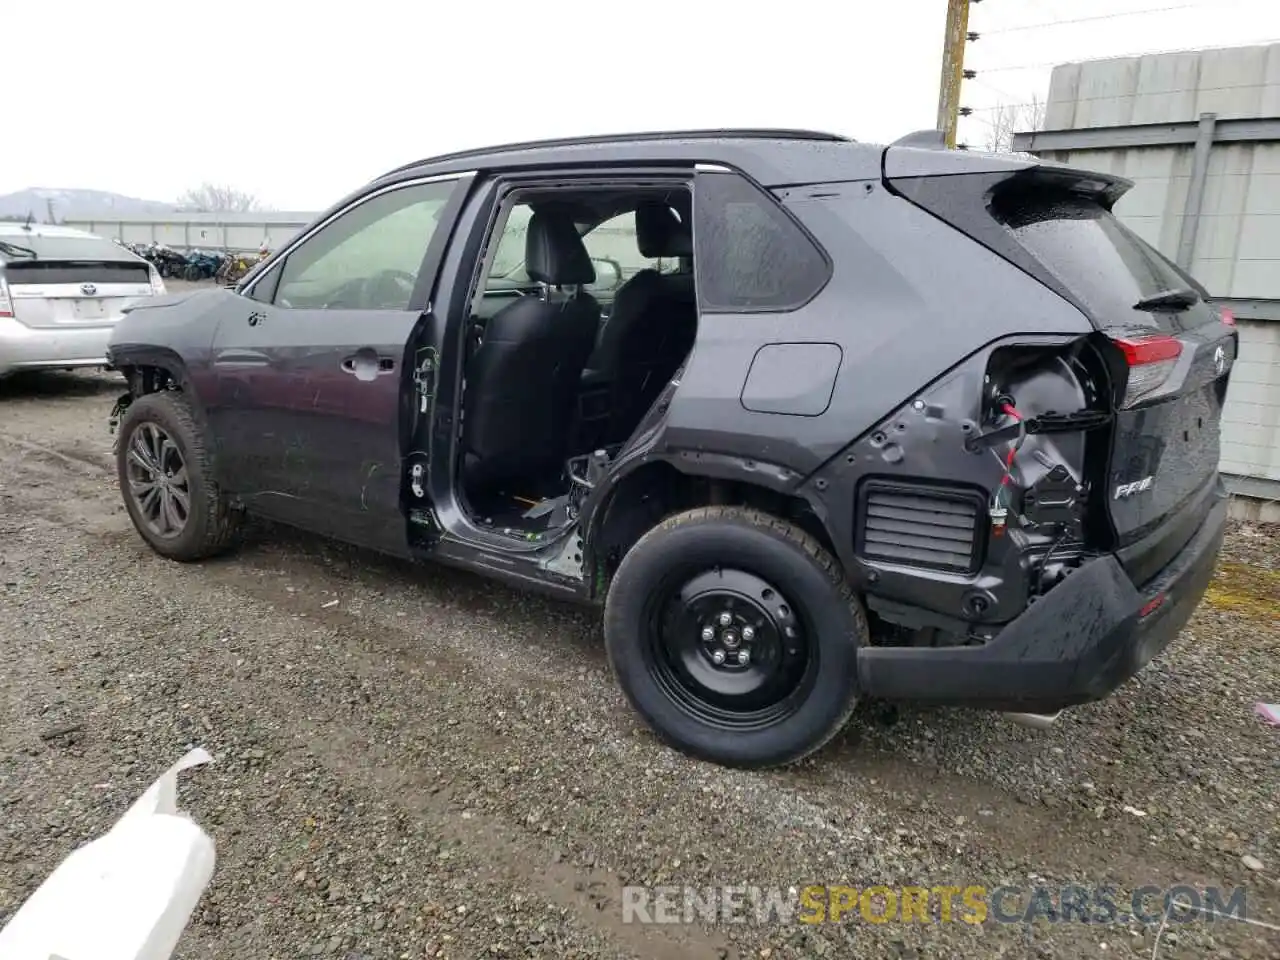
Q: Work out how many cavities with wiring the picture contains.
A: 1